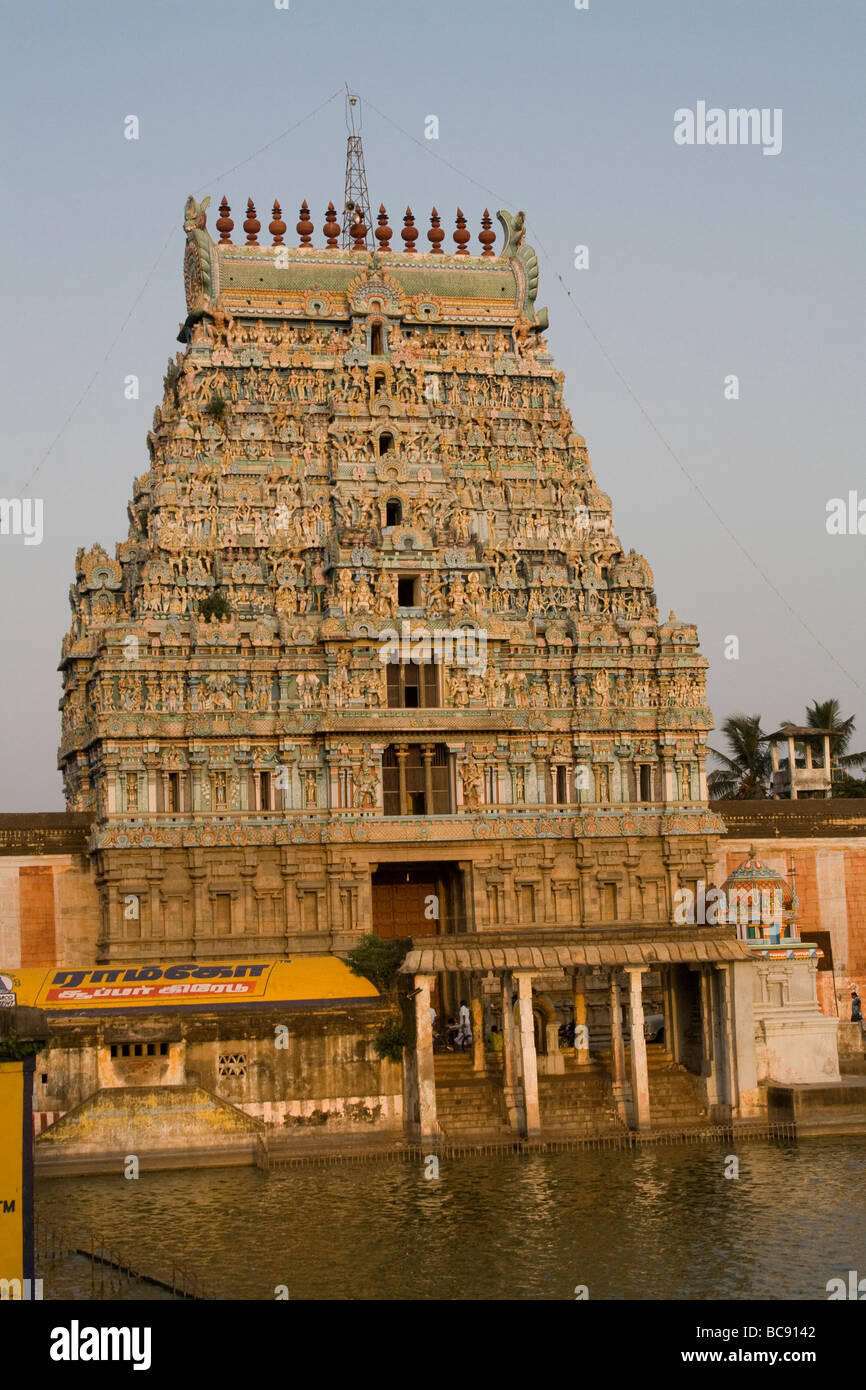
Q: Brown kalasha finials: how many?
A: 11